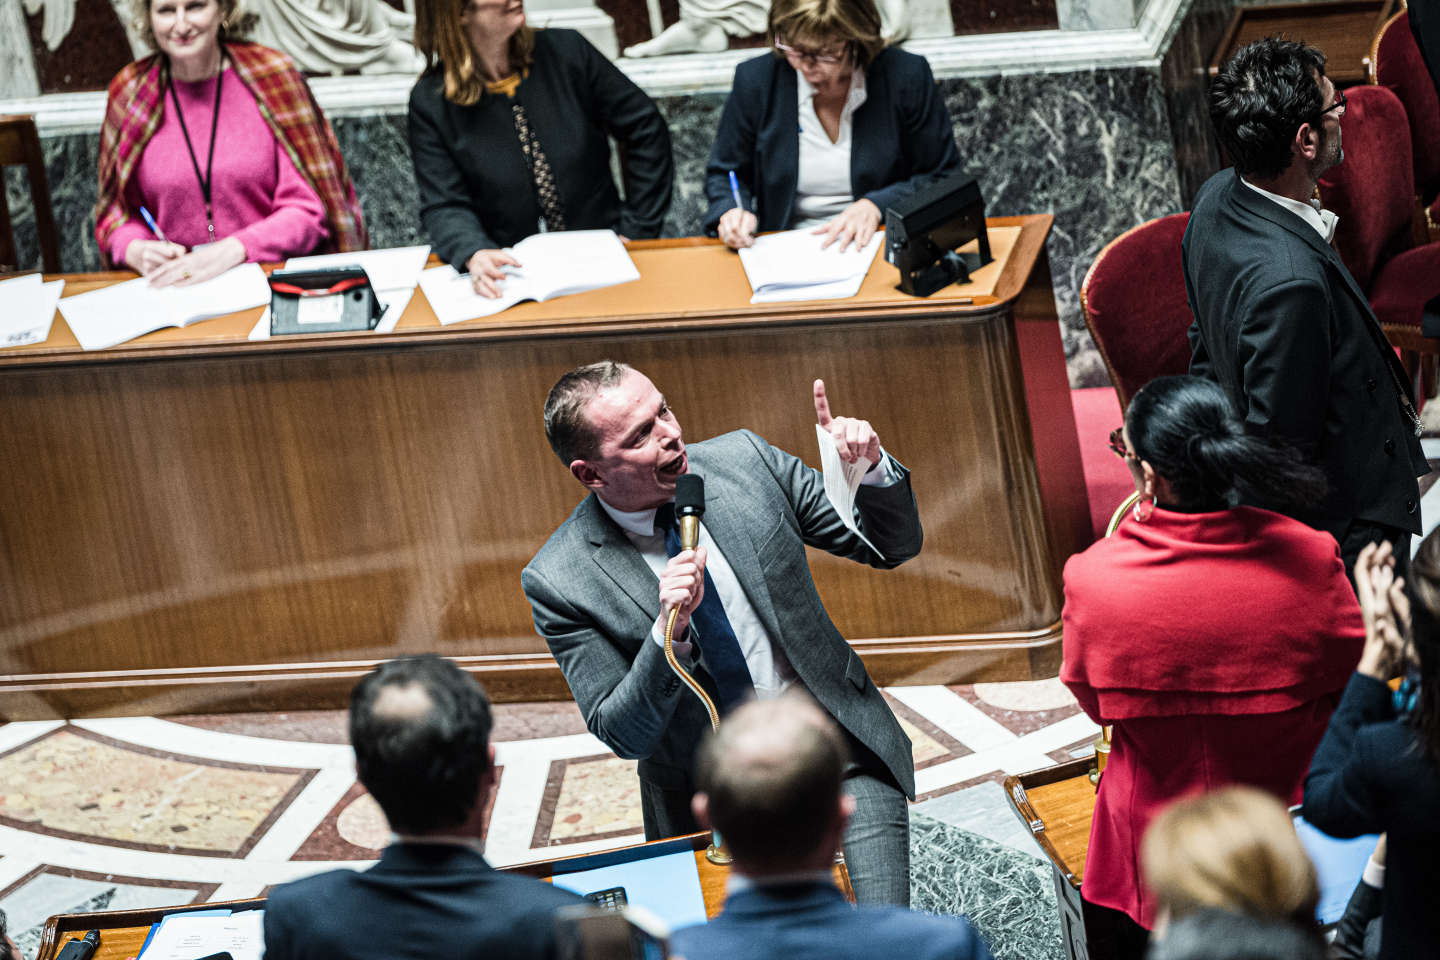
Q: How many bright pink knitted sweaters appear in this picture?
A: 1